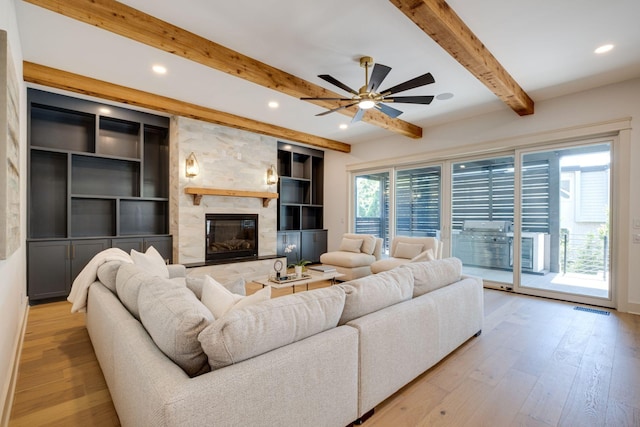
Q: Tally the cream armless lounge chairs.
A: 2